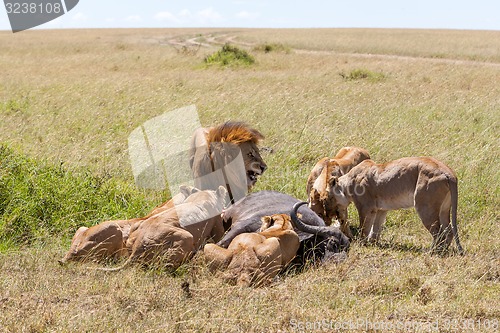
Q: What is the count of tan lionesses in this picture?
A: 5